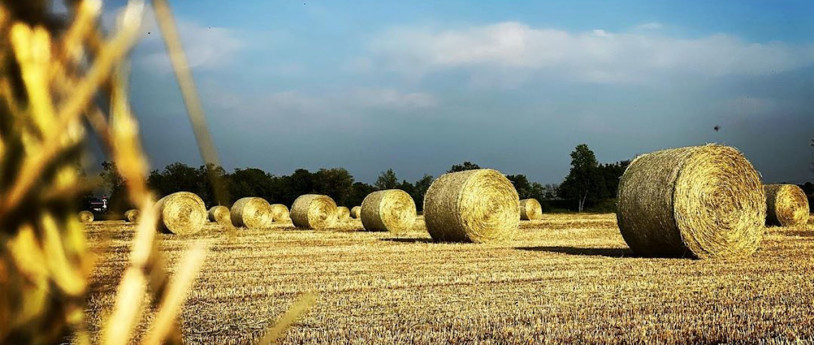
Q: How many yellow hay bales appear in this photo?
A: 14